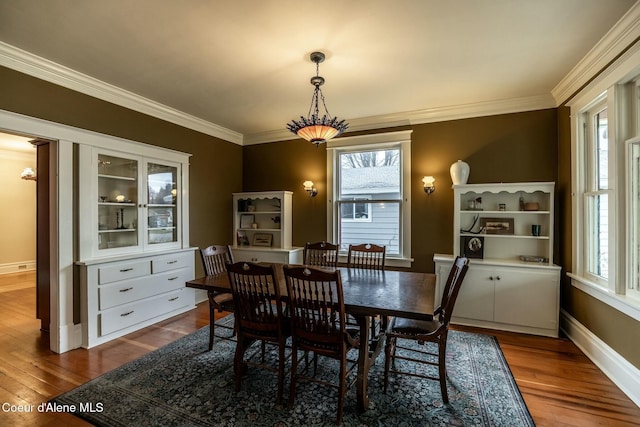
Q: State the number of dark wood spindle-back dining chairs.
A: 6